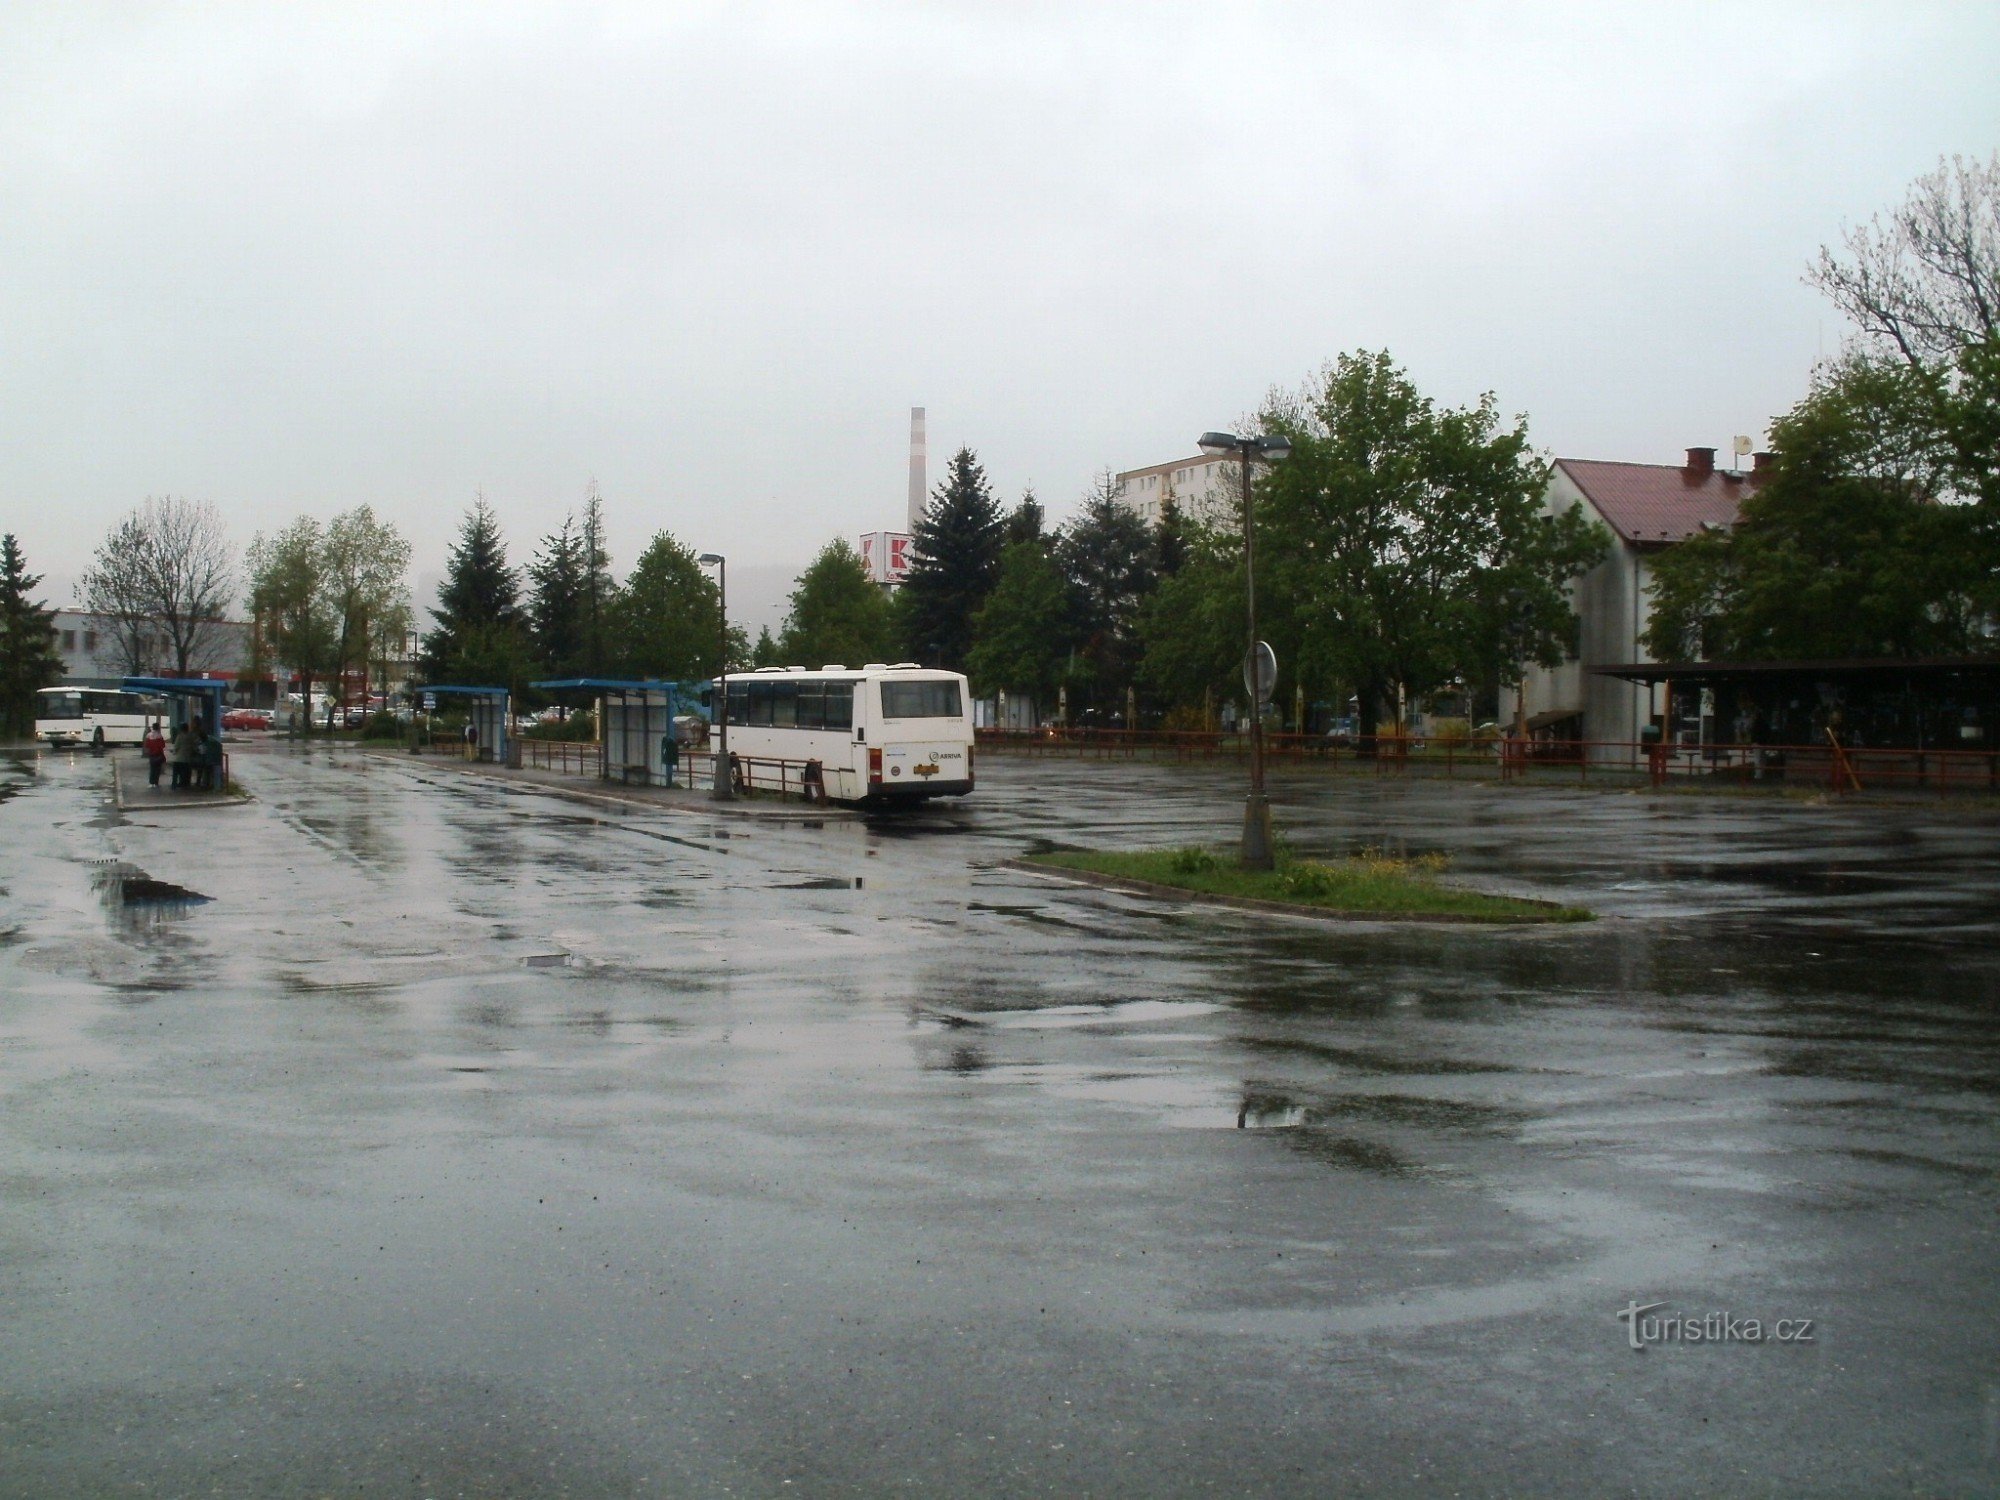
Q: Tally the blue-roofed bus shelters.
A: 3